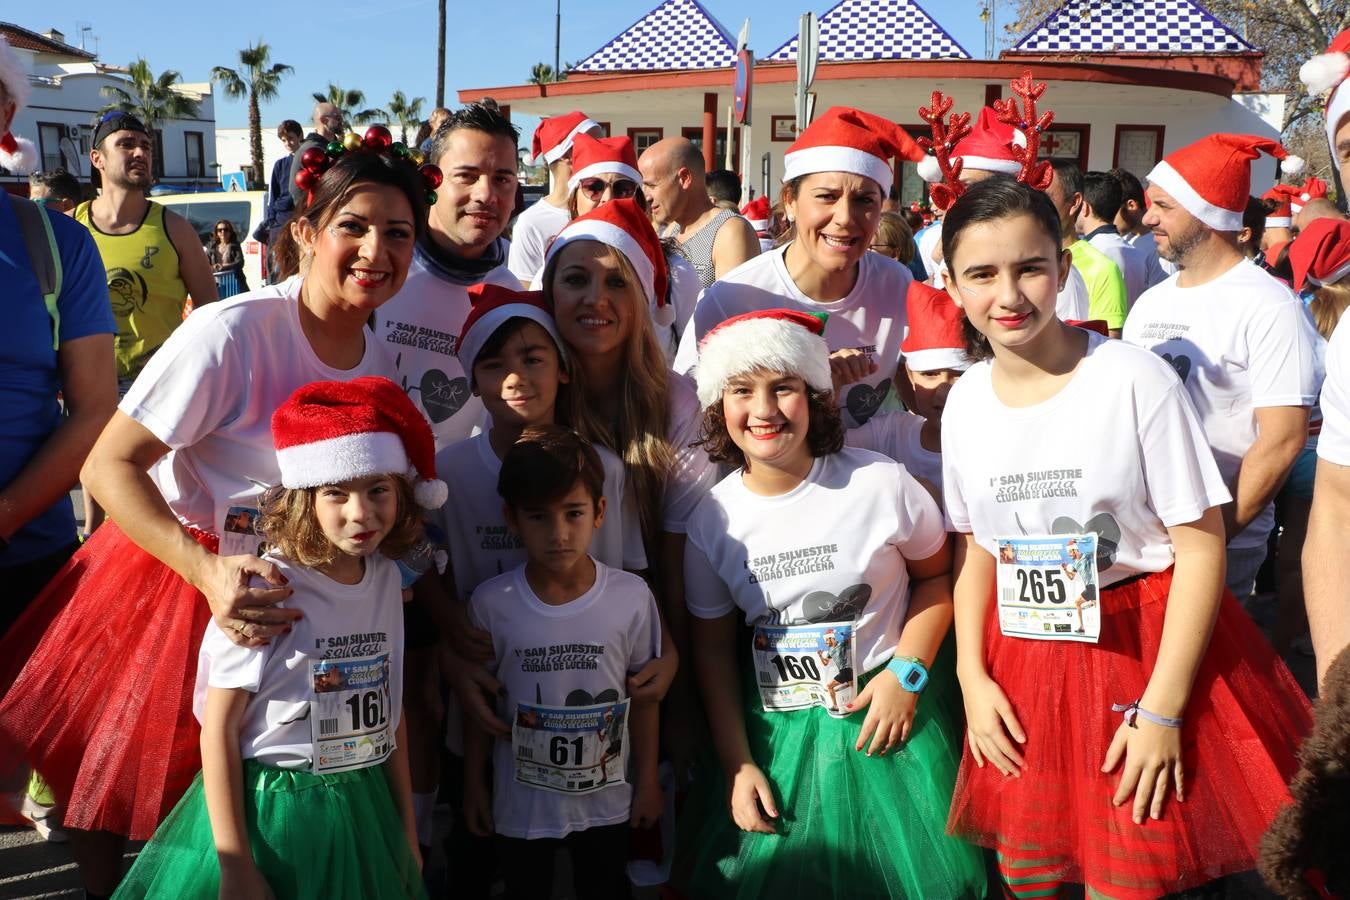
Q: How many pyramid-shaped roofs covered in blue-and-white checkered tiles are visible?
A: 3